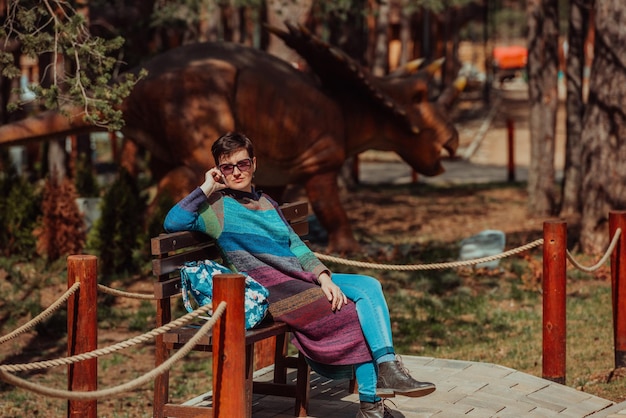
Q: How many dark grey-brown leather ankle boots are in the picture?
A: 2